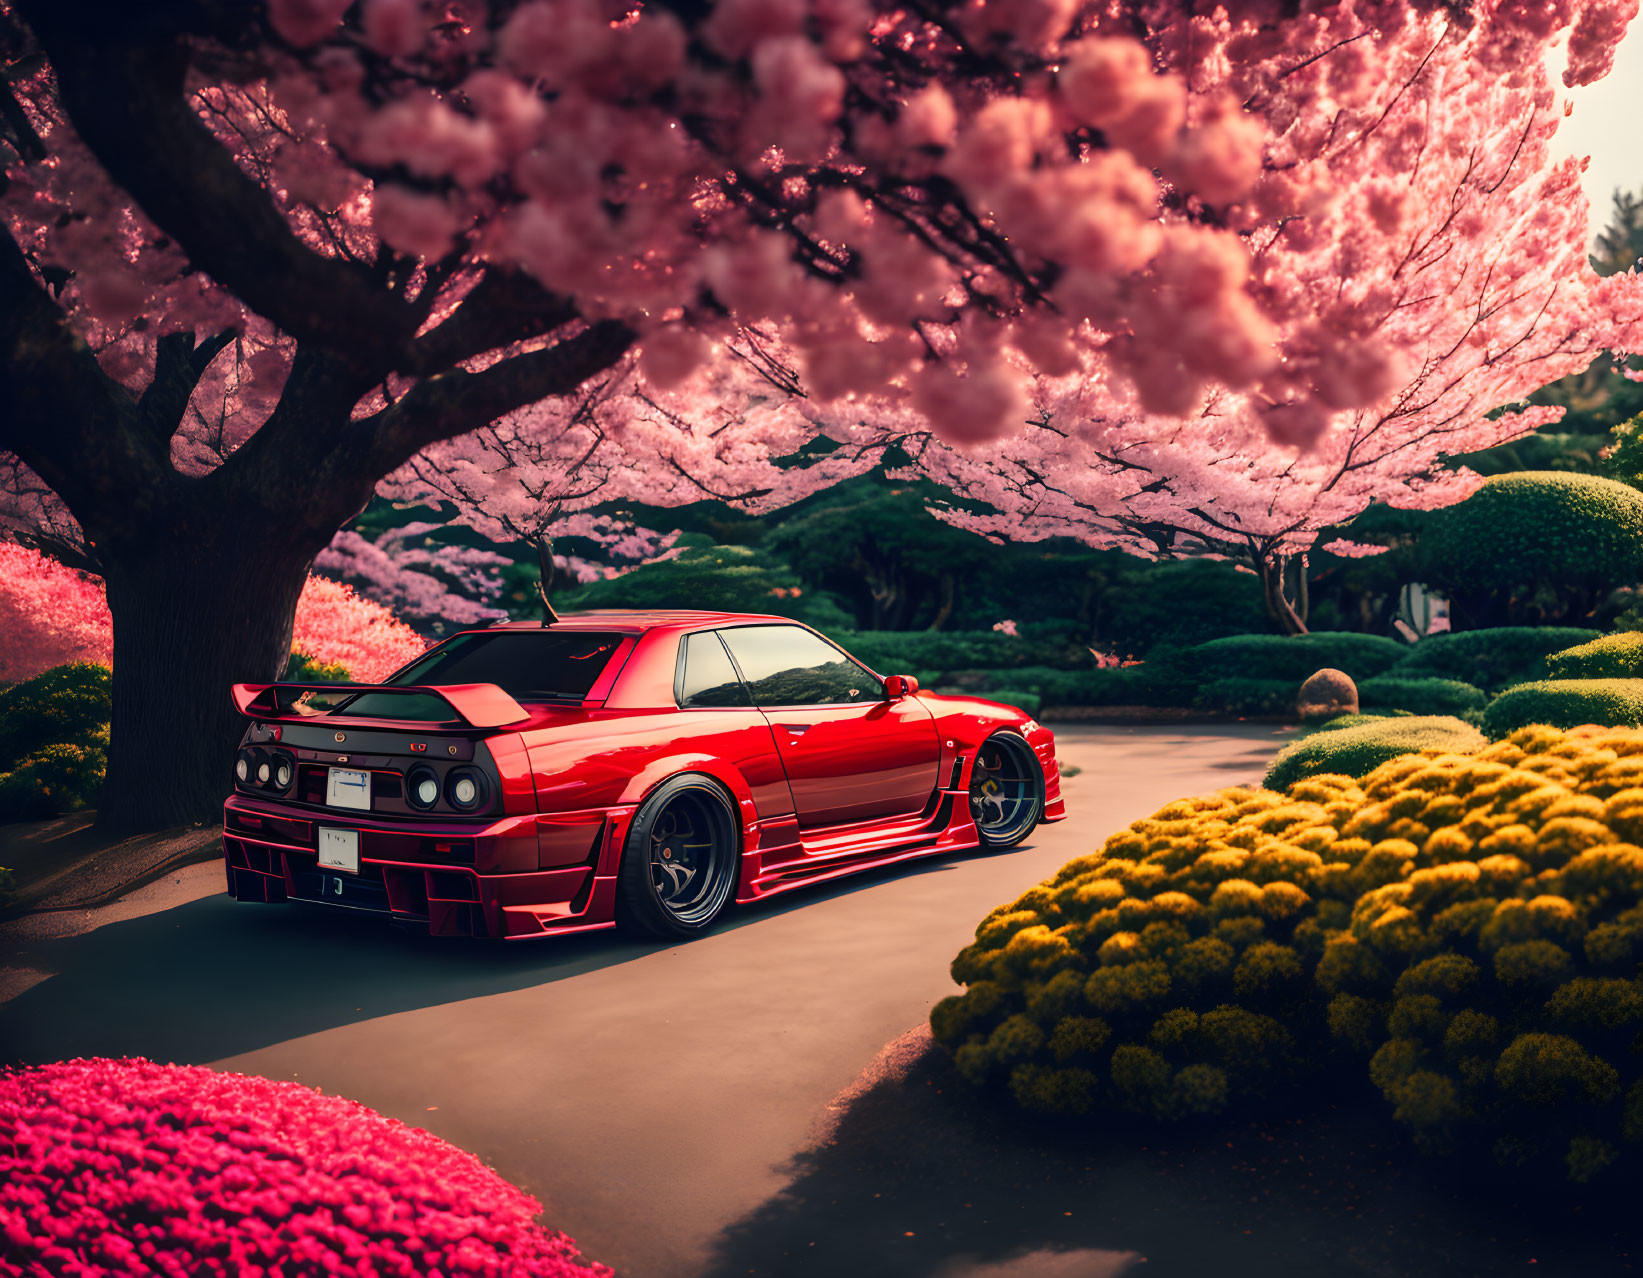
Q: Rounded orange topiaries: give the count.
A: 1